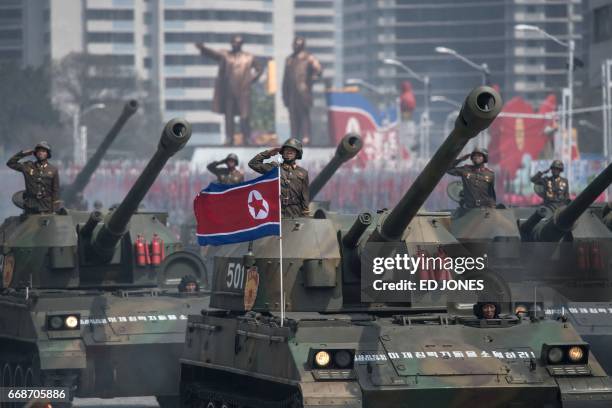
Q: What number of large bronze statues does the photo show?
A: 2